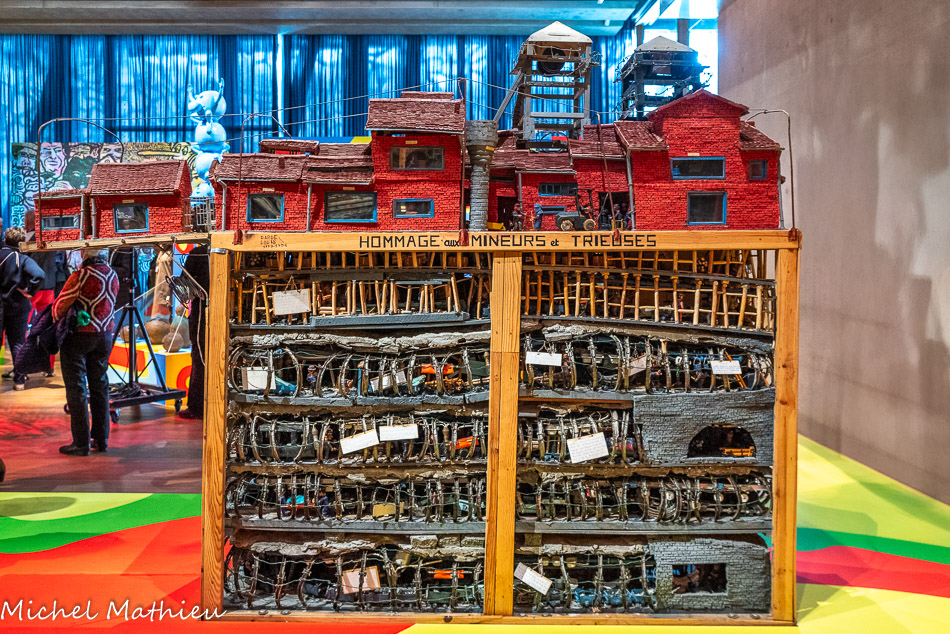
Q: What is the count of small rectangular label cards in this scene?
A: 12